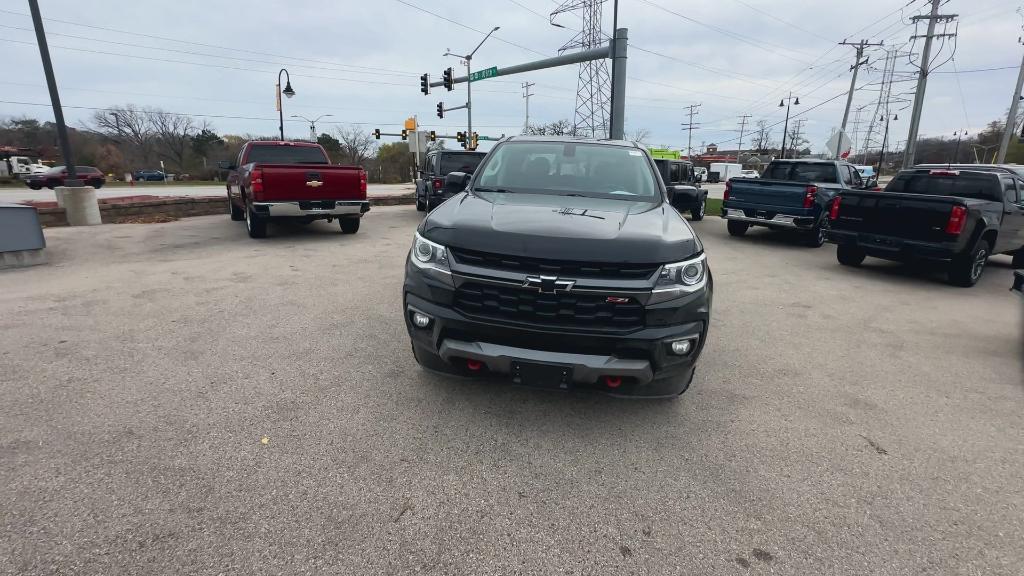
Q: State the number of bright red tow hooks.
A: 2